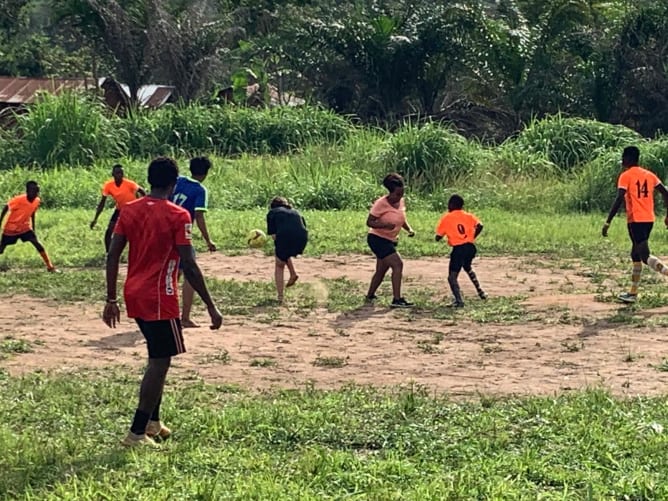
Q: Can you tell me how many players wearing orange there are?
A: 4